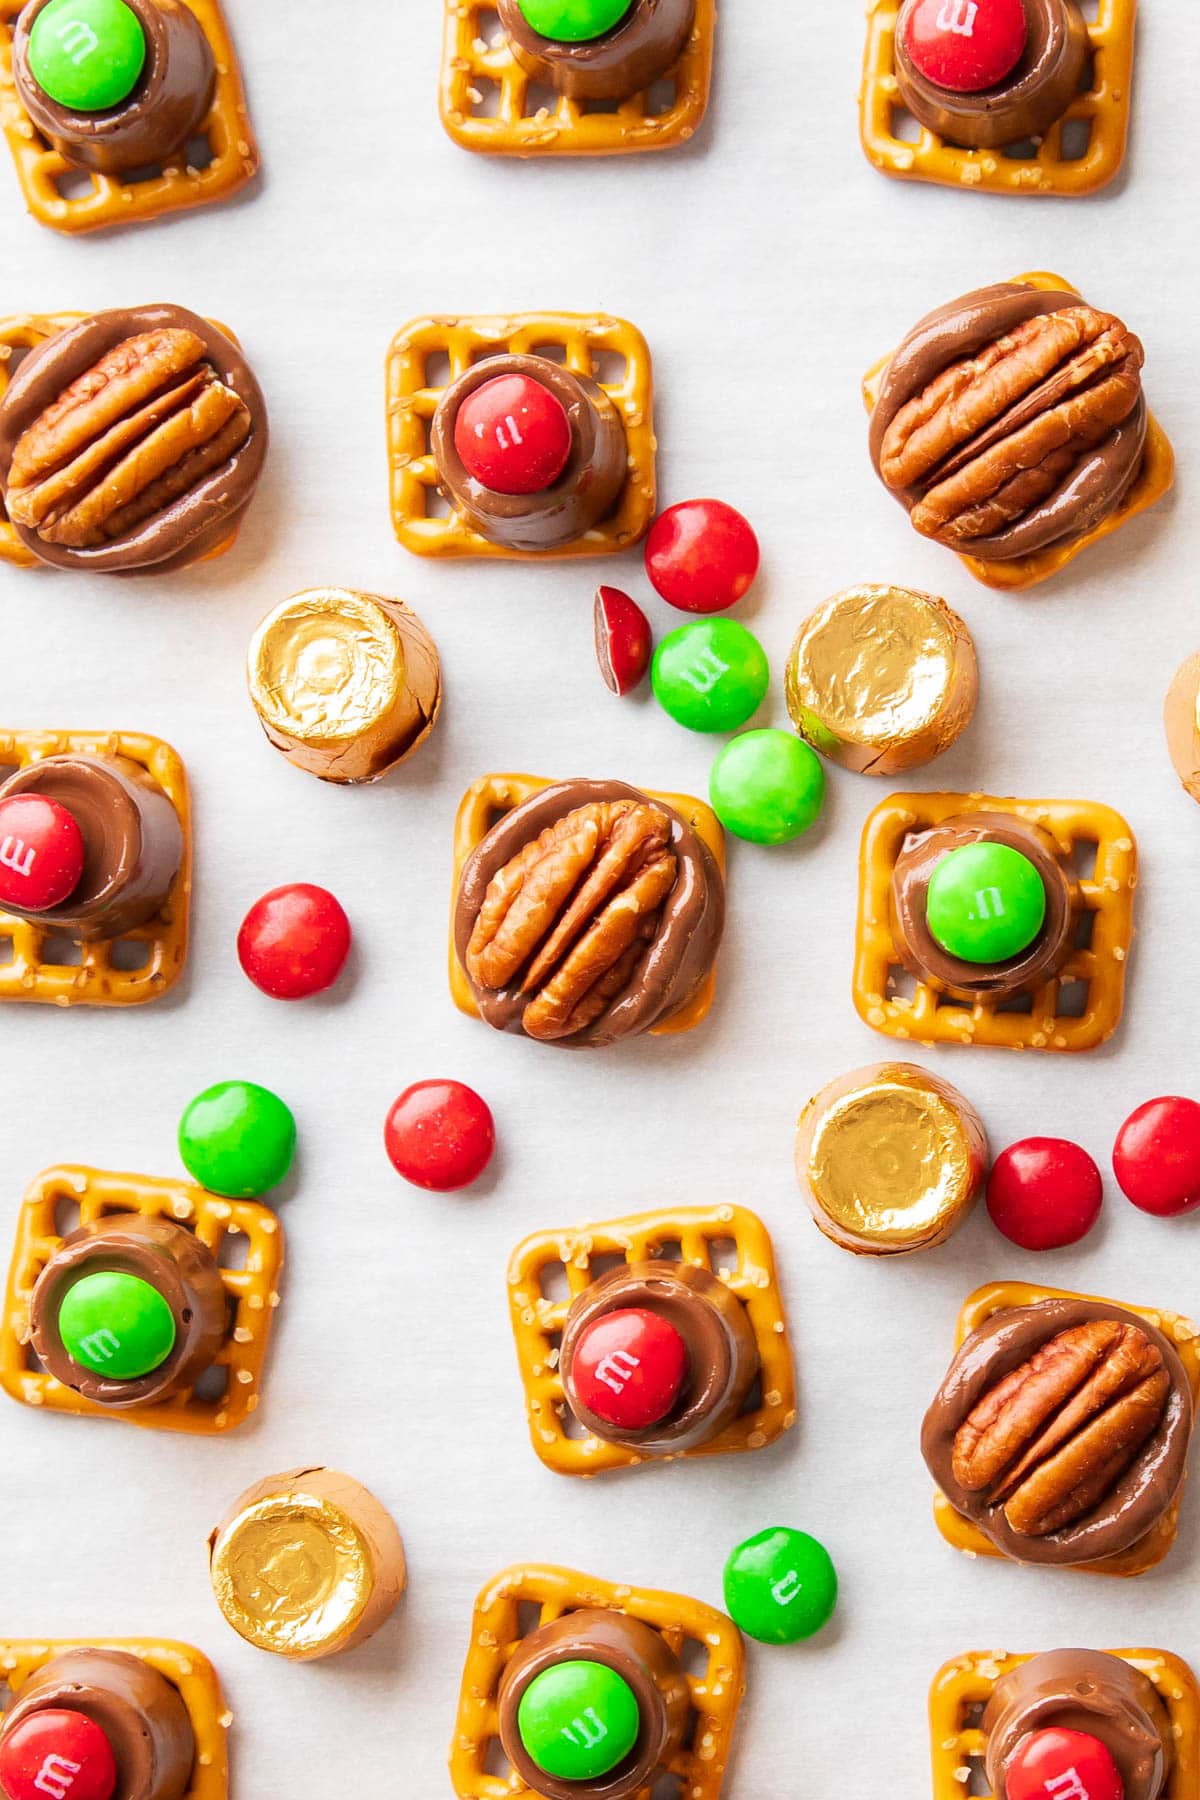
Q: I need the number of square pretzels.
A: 15